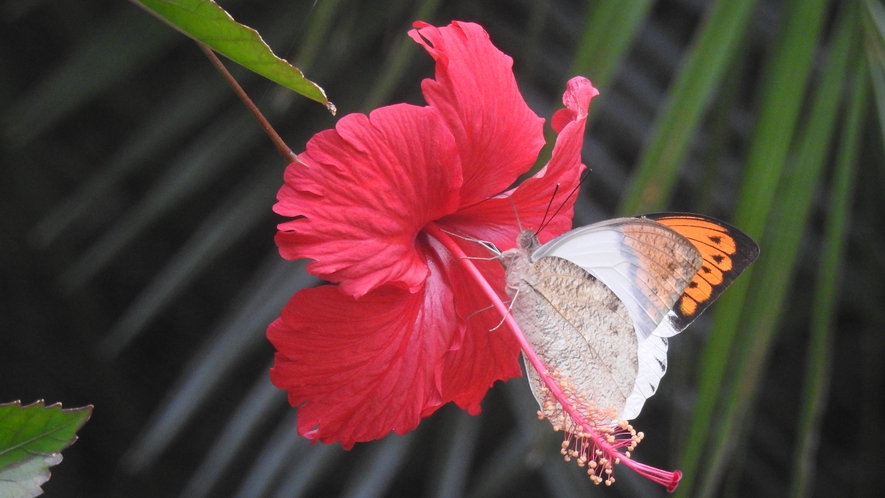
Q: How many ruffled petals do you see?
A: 5